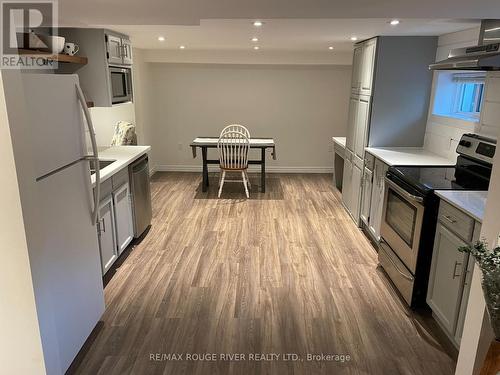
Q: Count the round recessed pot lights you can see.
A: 8